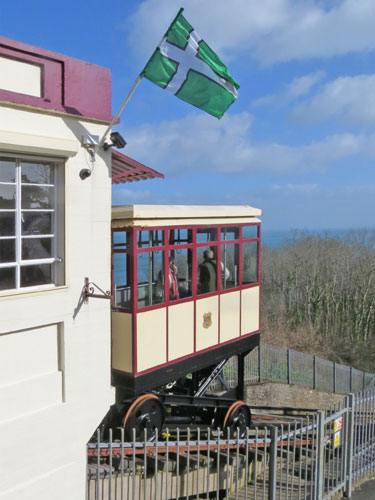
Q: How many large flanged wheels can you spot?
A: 2